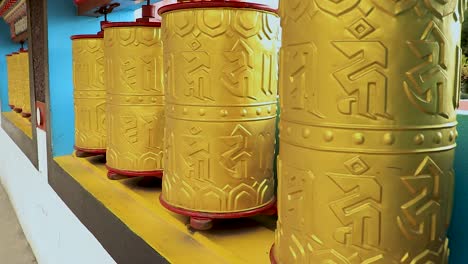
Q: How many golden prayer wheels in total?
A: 7